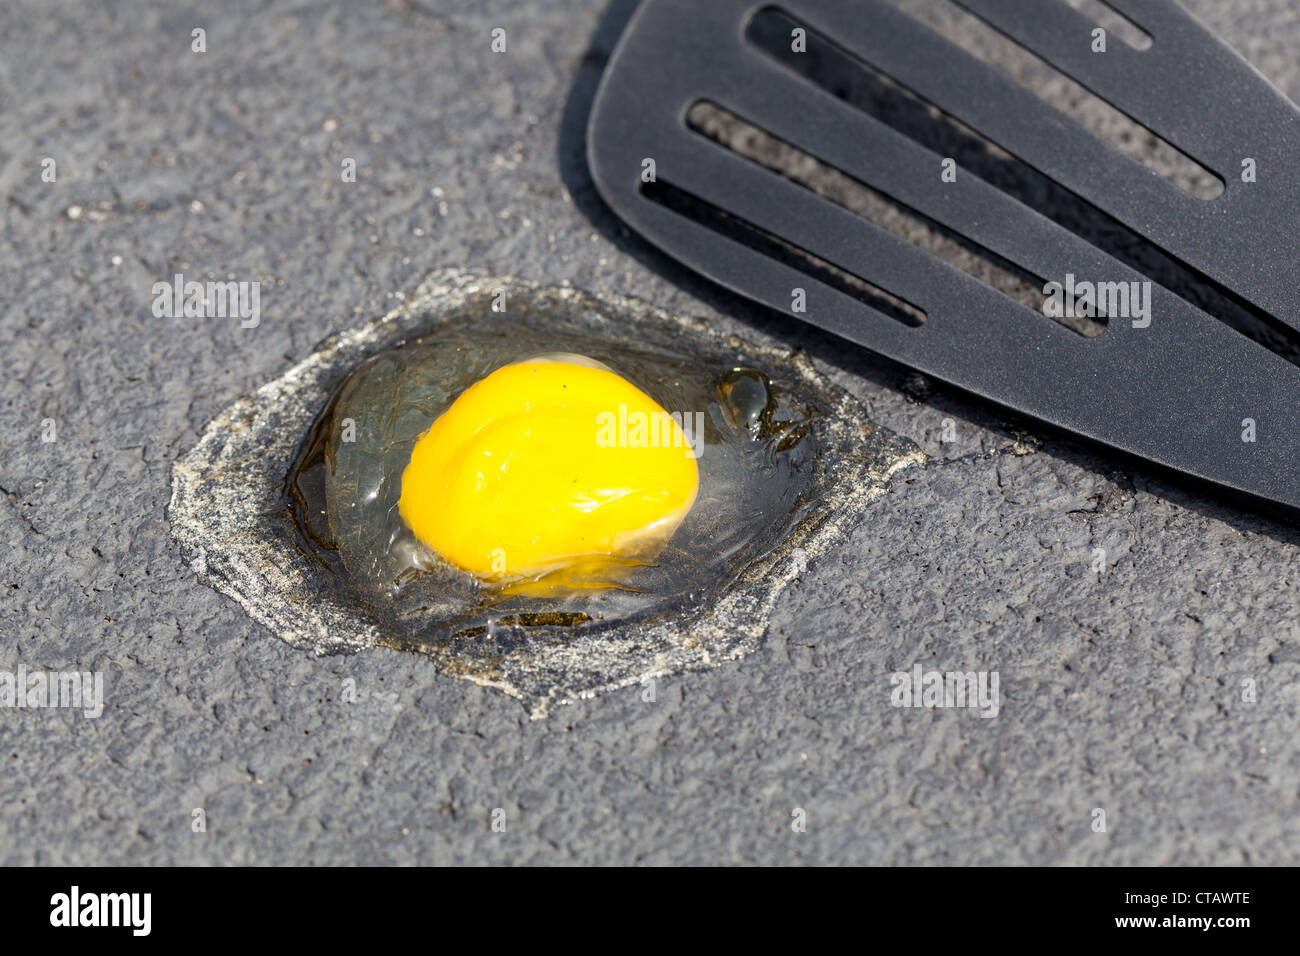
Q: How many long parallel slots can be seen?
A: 5